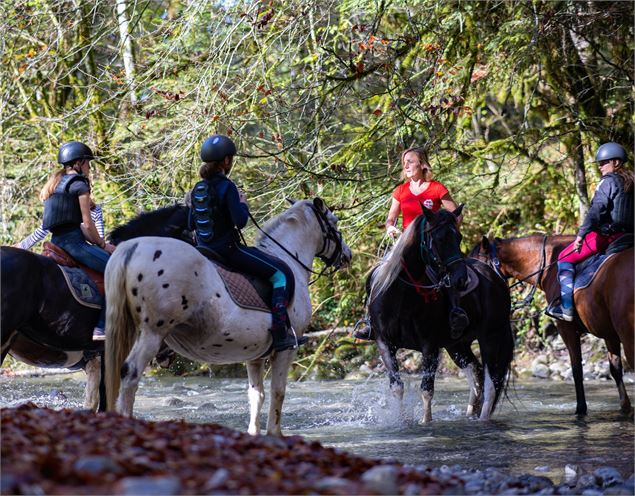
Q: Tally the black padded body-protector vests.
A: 3